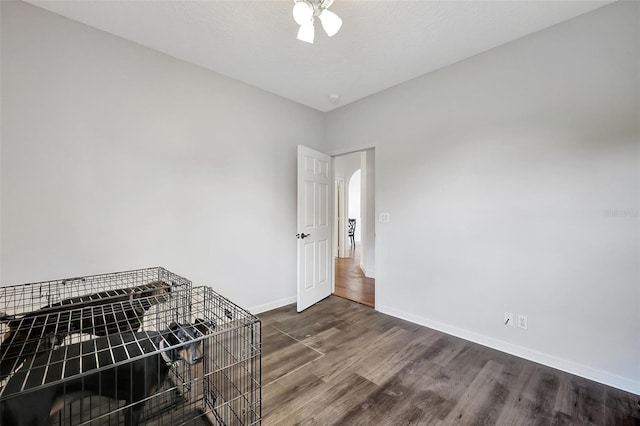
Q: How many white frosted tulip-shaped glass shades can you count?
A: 3